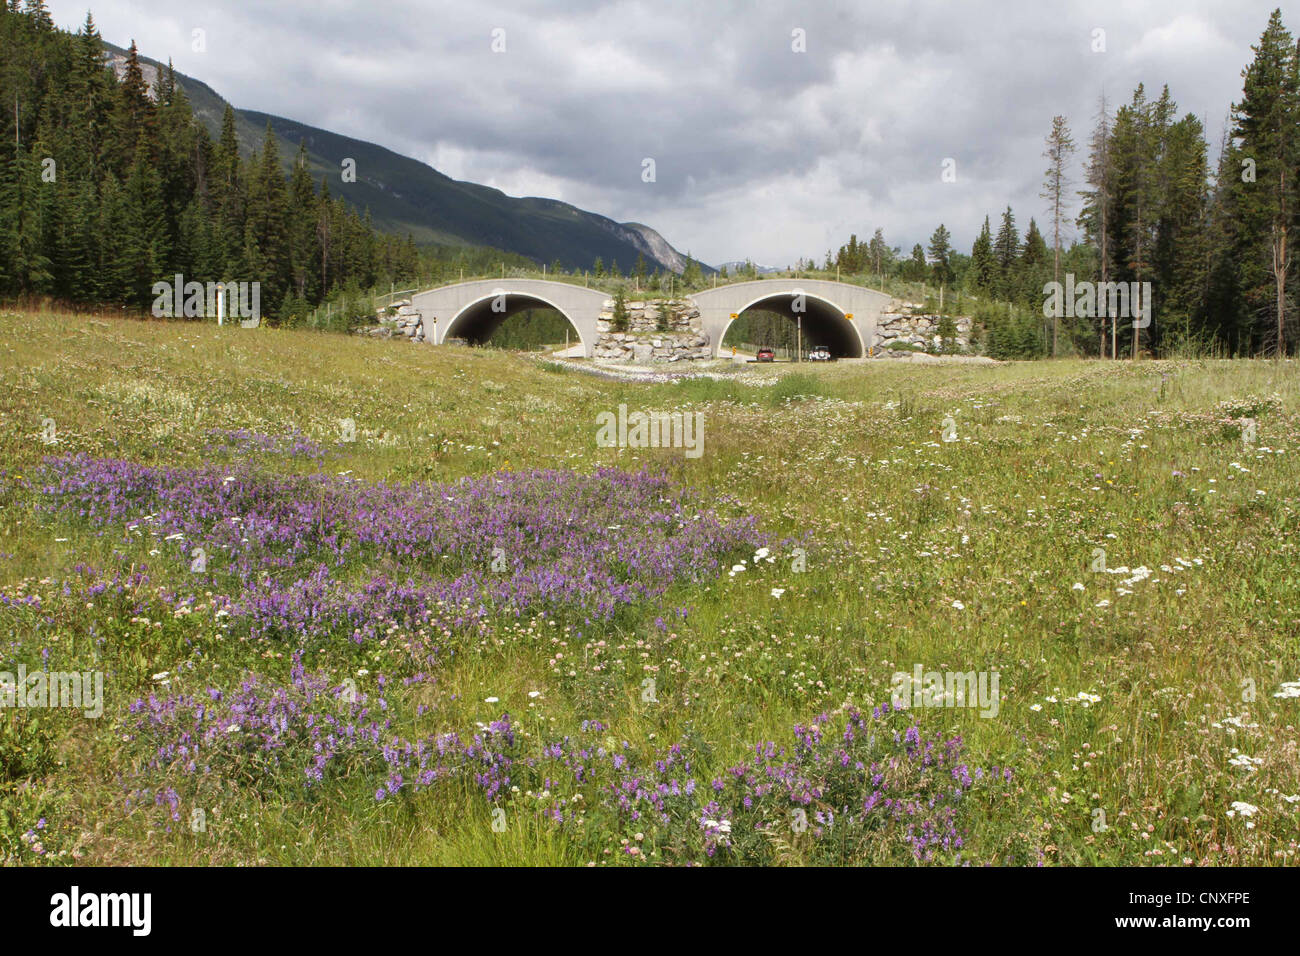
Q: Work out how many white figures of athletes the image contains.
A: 0